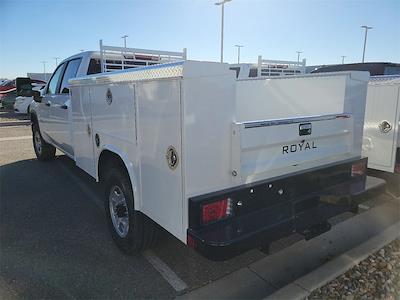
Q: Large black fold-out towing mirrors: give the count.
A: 1